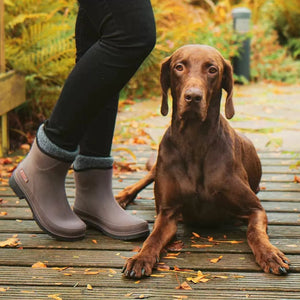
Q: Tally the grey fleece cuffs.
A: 2